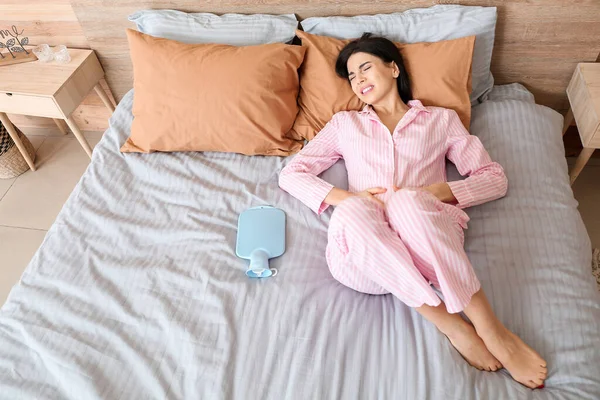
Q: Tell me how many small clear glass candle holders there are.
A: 2